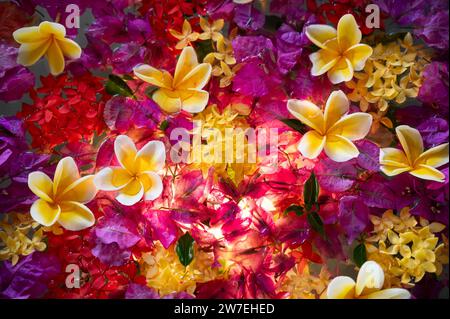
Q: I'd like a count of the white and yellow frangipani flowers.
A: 8